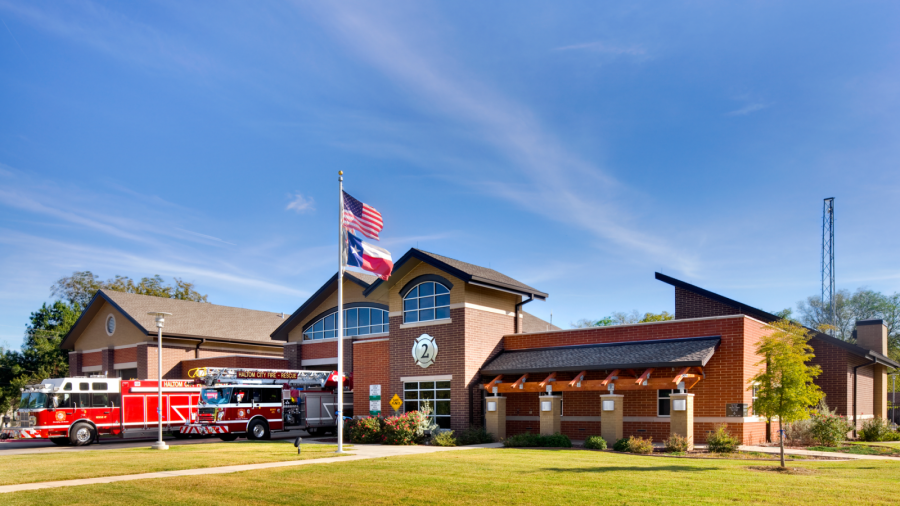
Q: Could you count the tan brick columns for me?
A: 4